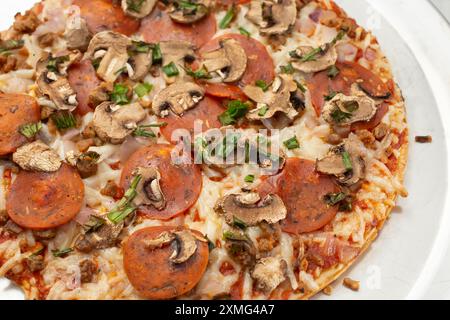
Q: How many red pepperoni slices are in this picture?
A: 11